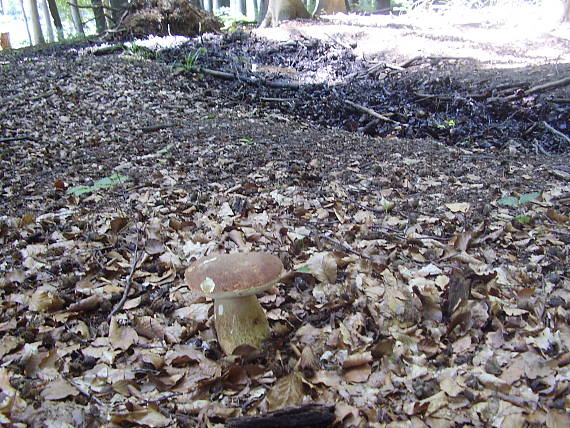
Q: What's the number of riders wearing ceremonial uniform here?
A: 0